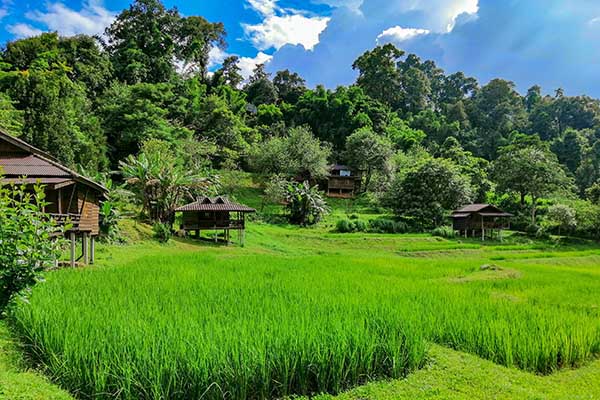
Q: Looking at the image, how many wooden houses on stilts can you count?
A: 4